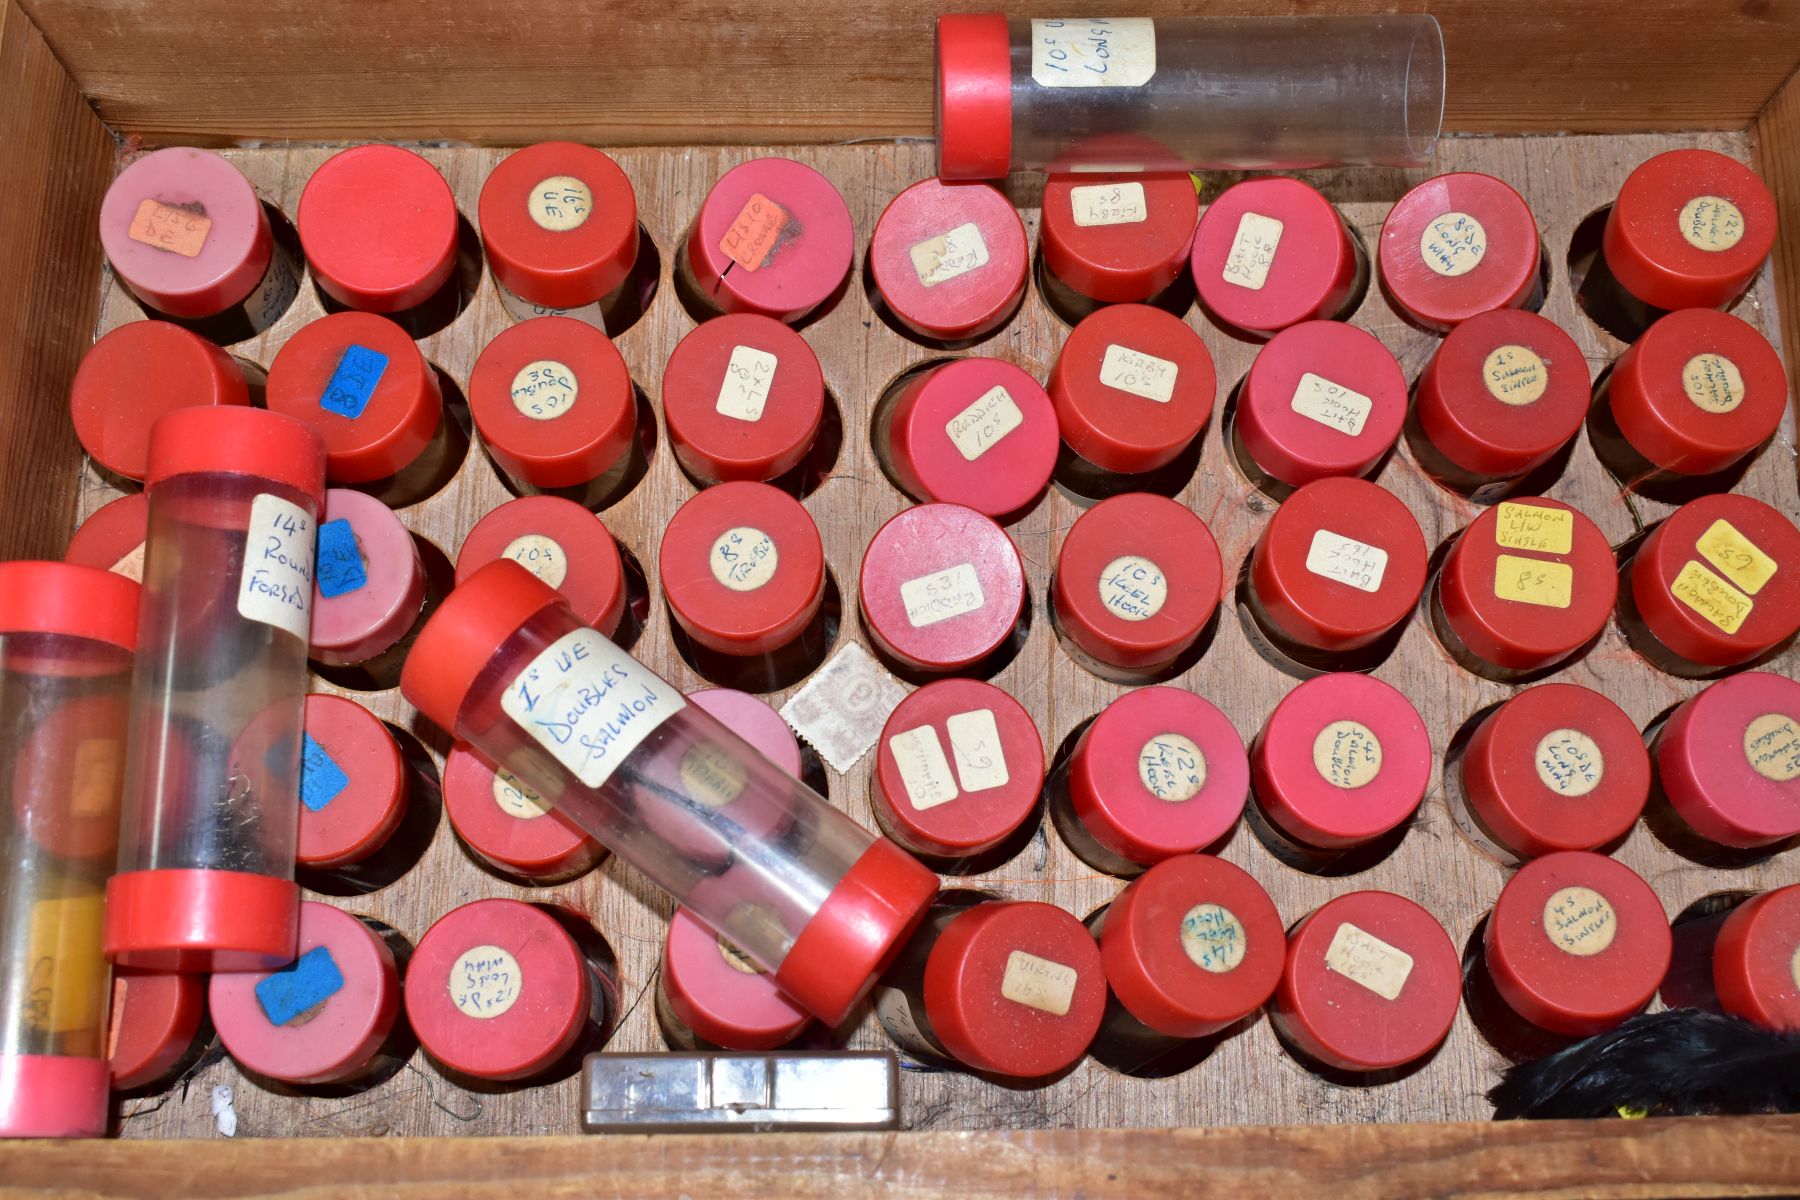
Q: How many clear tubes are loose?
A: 4